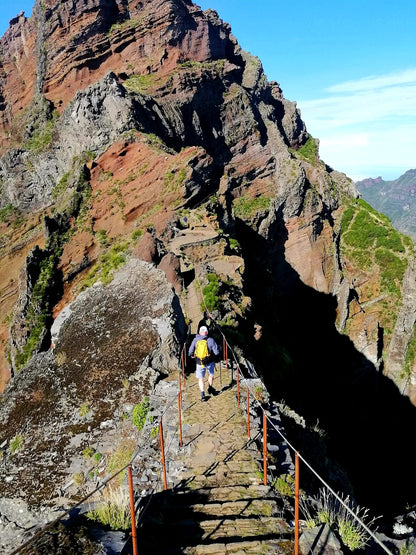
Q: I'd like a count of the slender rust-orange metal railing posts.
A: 12